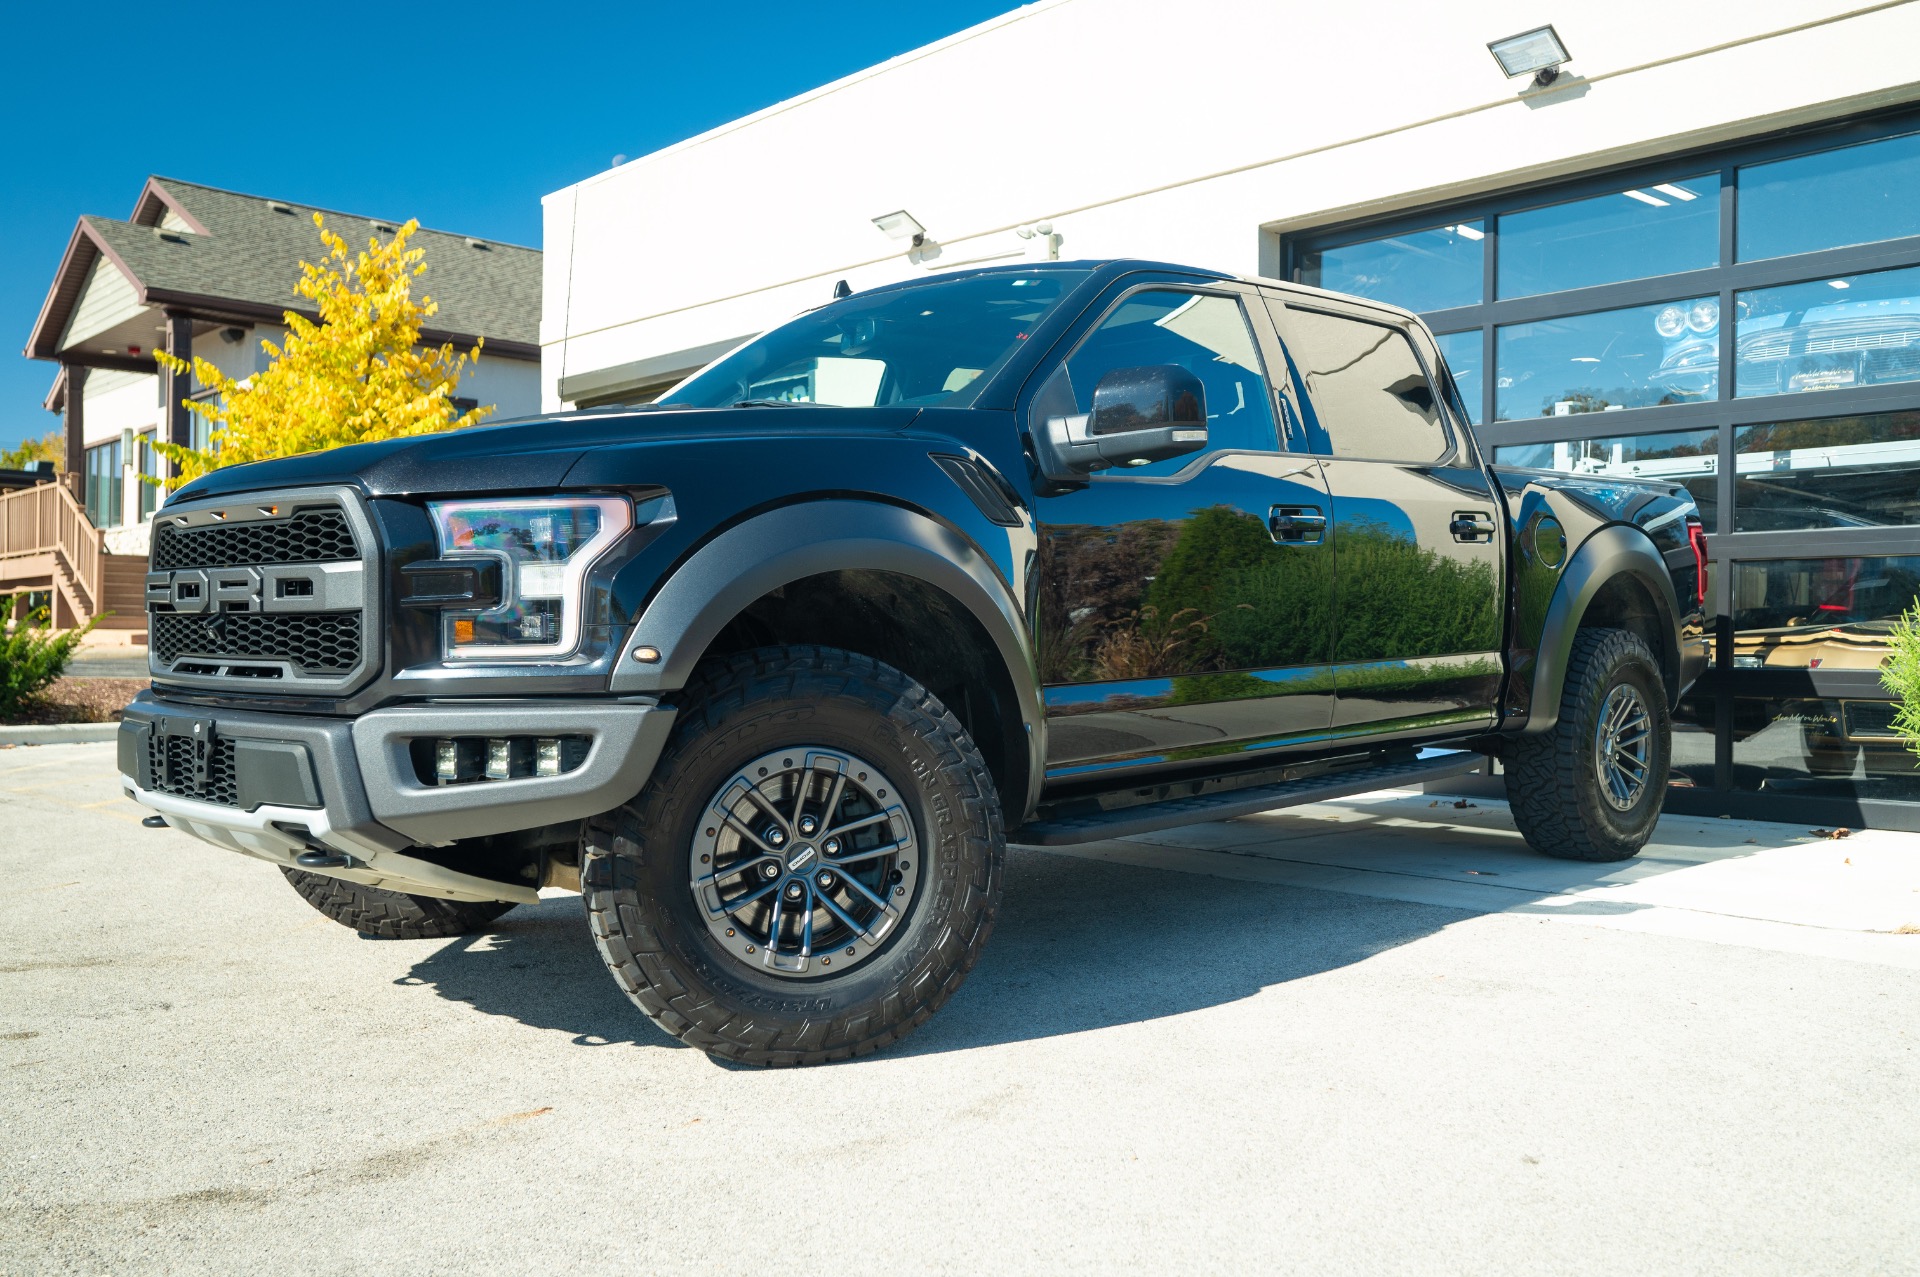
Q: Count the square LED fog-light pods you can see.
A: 3